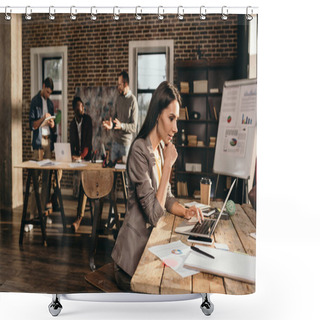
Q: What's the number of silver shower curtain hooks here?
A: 12